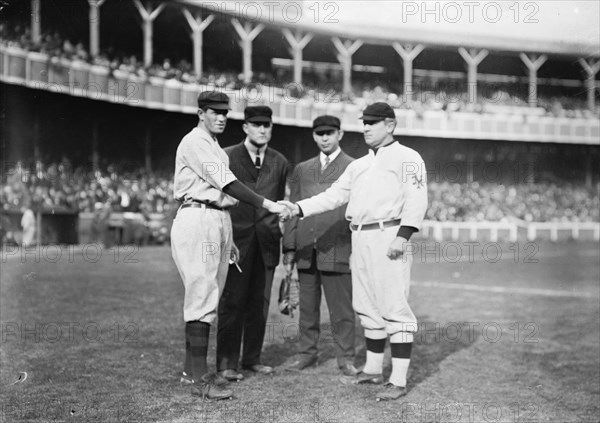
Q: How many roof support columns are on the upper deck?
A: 11